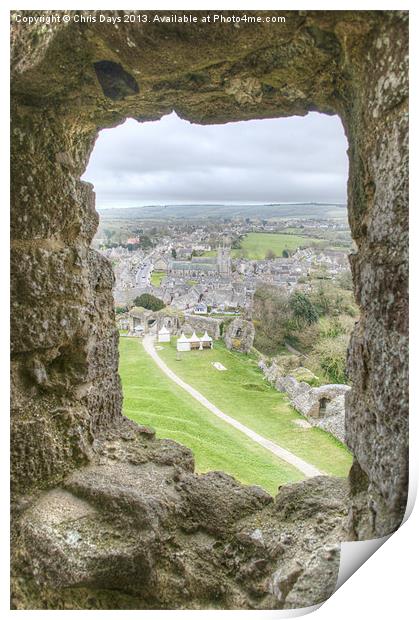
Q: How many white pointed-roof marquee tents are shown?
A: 4